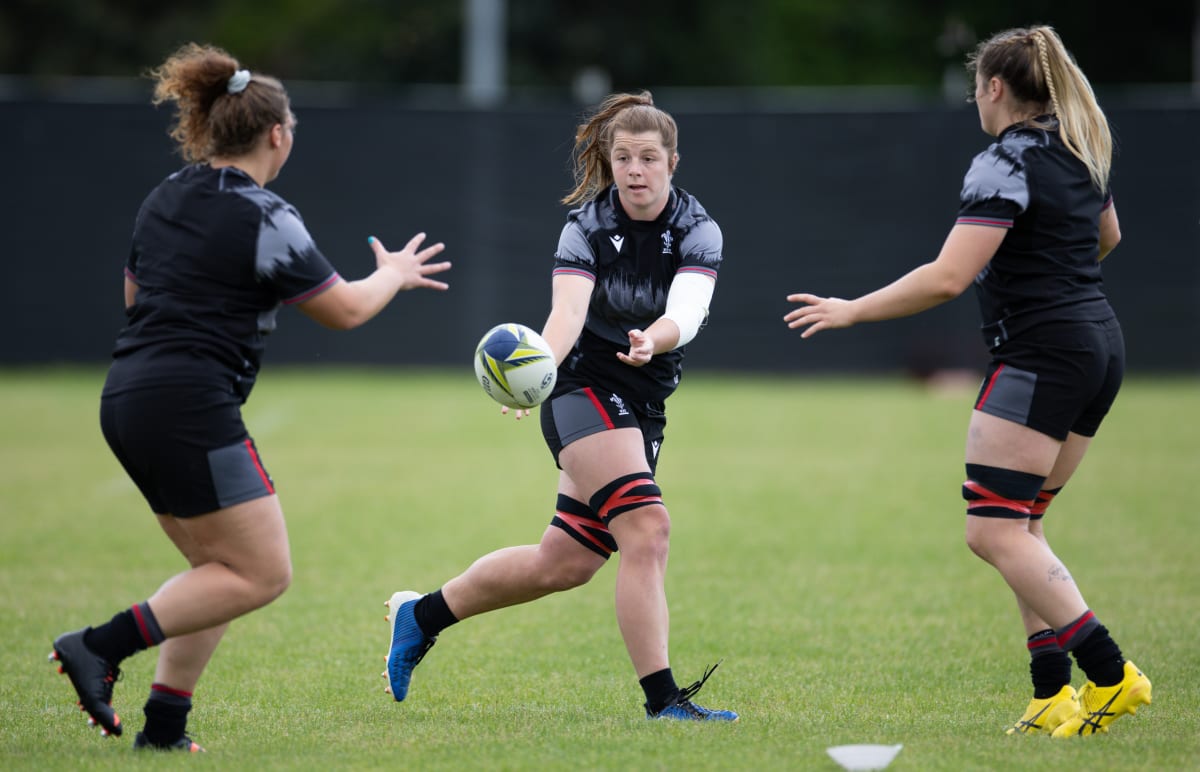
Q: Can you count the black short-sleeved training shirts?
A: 3